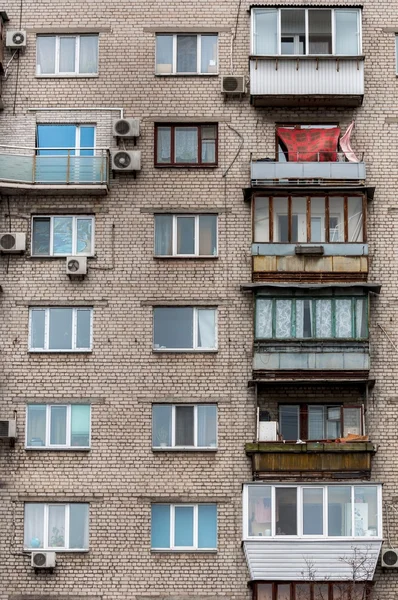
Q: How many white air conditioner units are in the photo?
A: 9